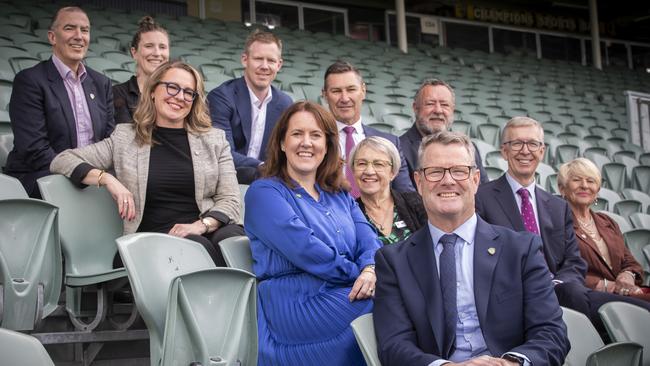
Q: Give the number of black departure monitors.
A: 0